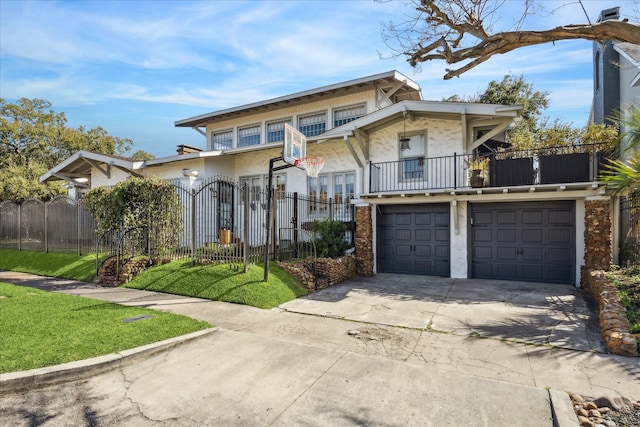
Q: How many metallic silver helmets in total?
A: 0